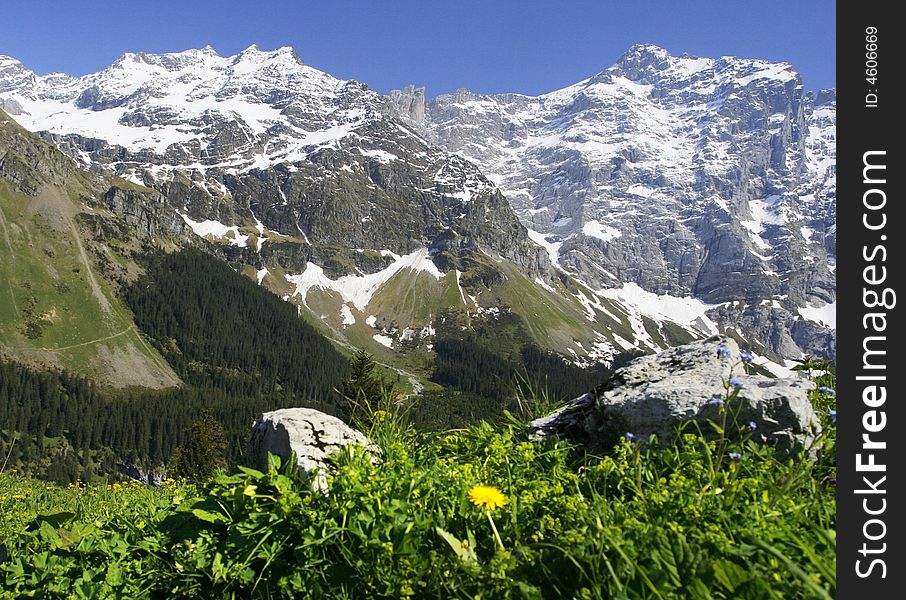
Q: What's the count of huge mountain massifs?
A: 2